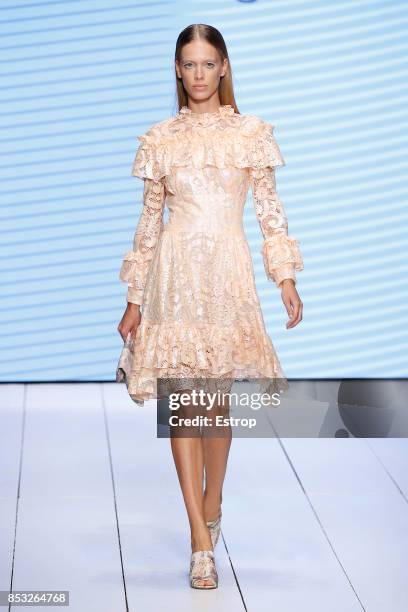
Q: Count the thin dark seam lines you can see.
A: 5